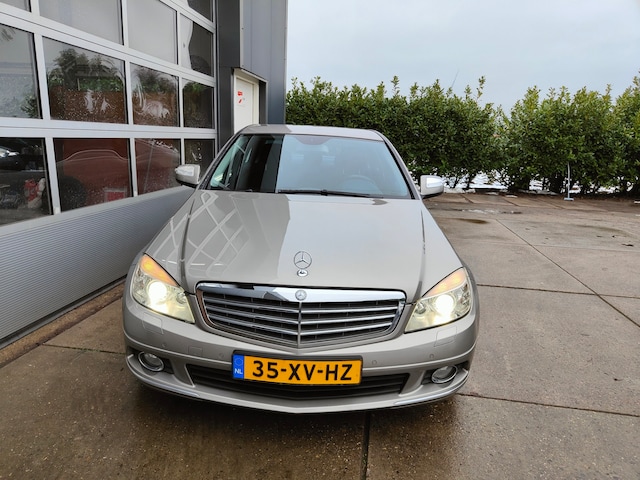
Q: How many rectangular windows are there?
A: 13